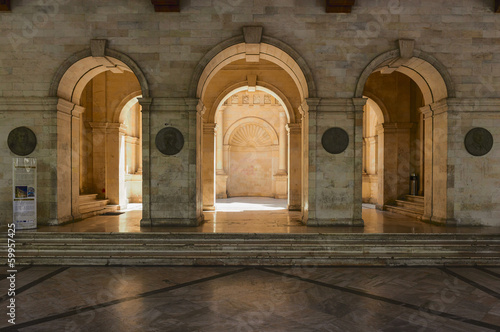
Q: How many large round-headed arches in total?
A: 3